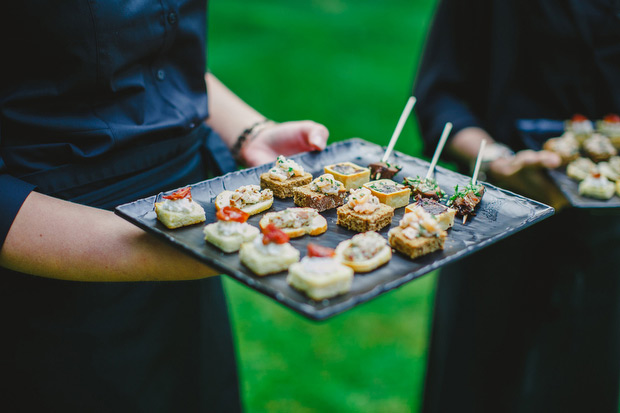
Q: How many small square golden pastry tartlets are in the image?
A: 3